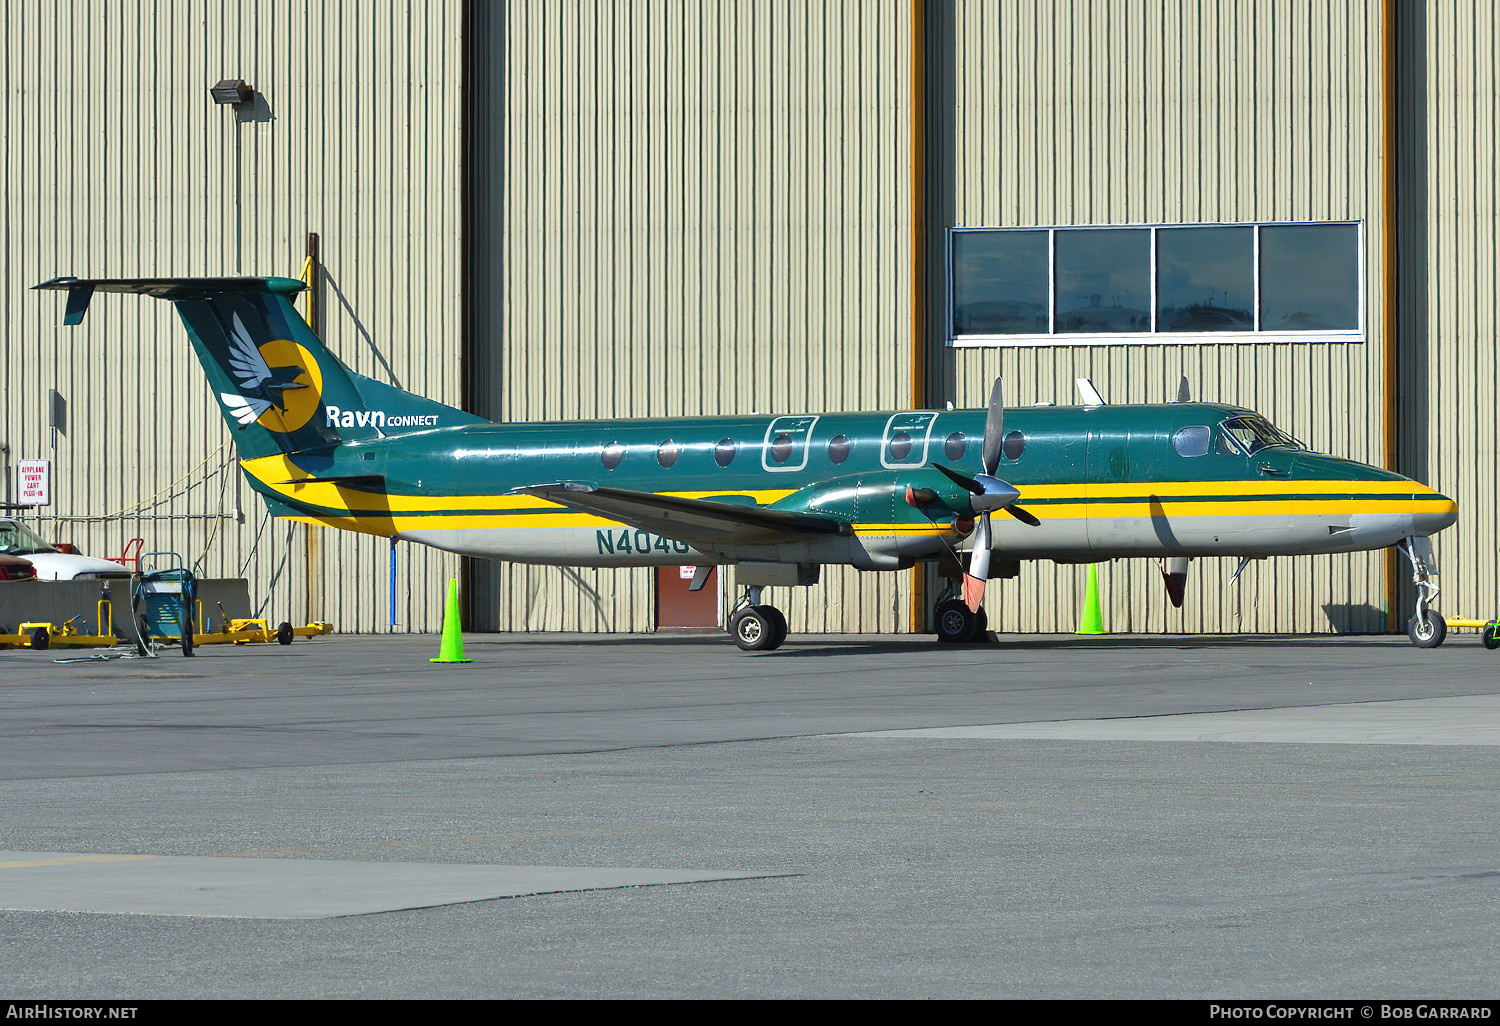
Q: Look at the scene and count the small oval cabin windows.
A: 8